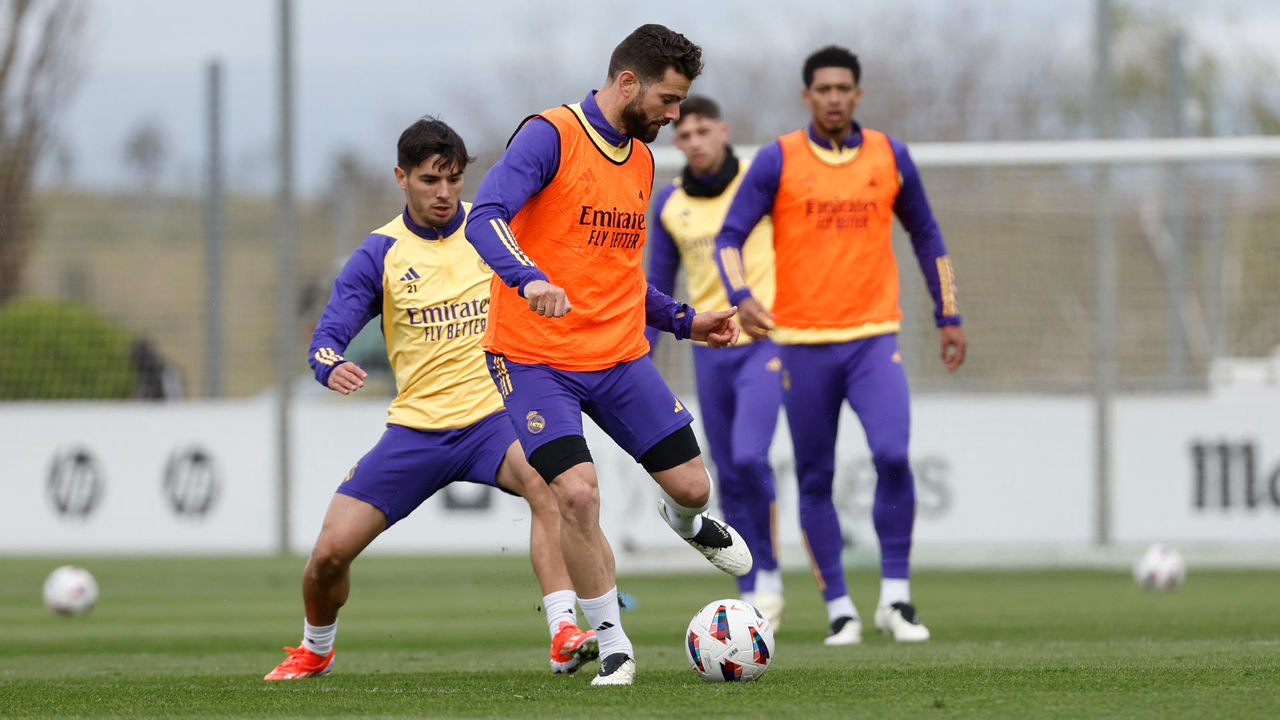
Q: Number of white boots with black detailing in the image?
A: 4